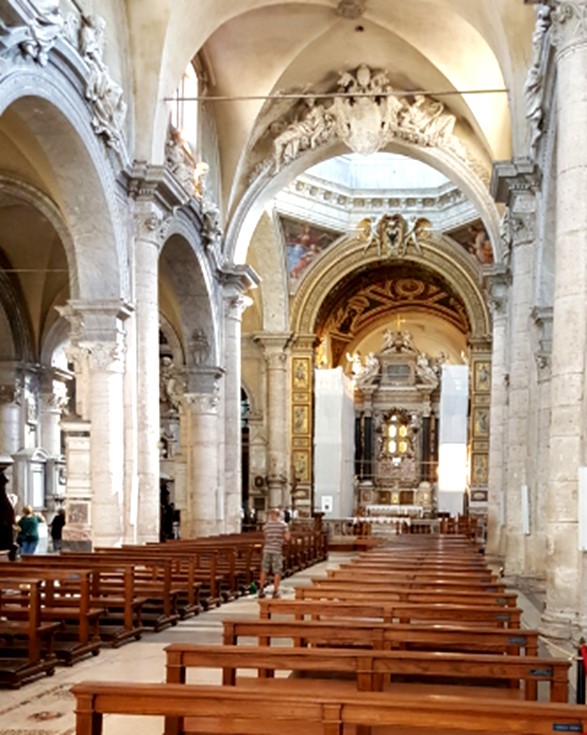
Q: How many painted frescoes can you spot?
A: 2